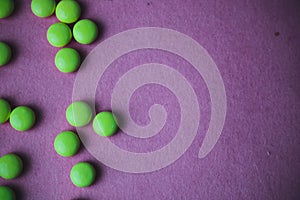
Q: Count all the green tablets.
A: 15